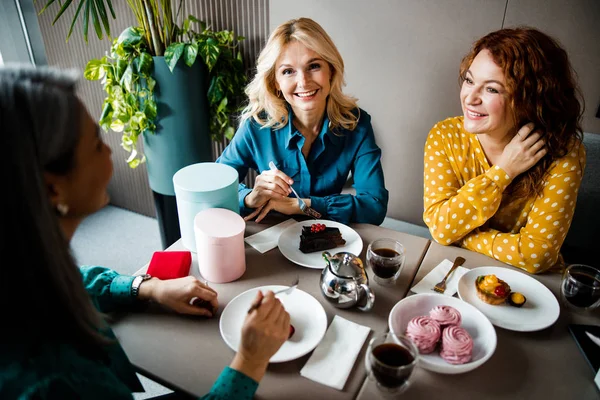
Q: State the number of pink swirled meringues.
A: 3